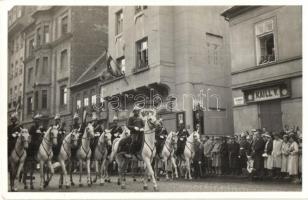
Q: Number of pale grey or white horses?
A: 9